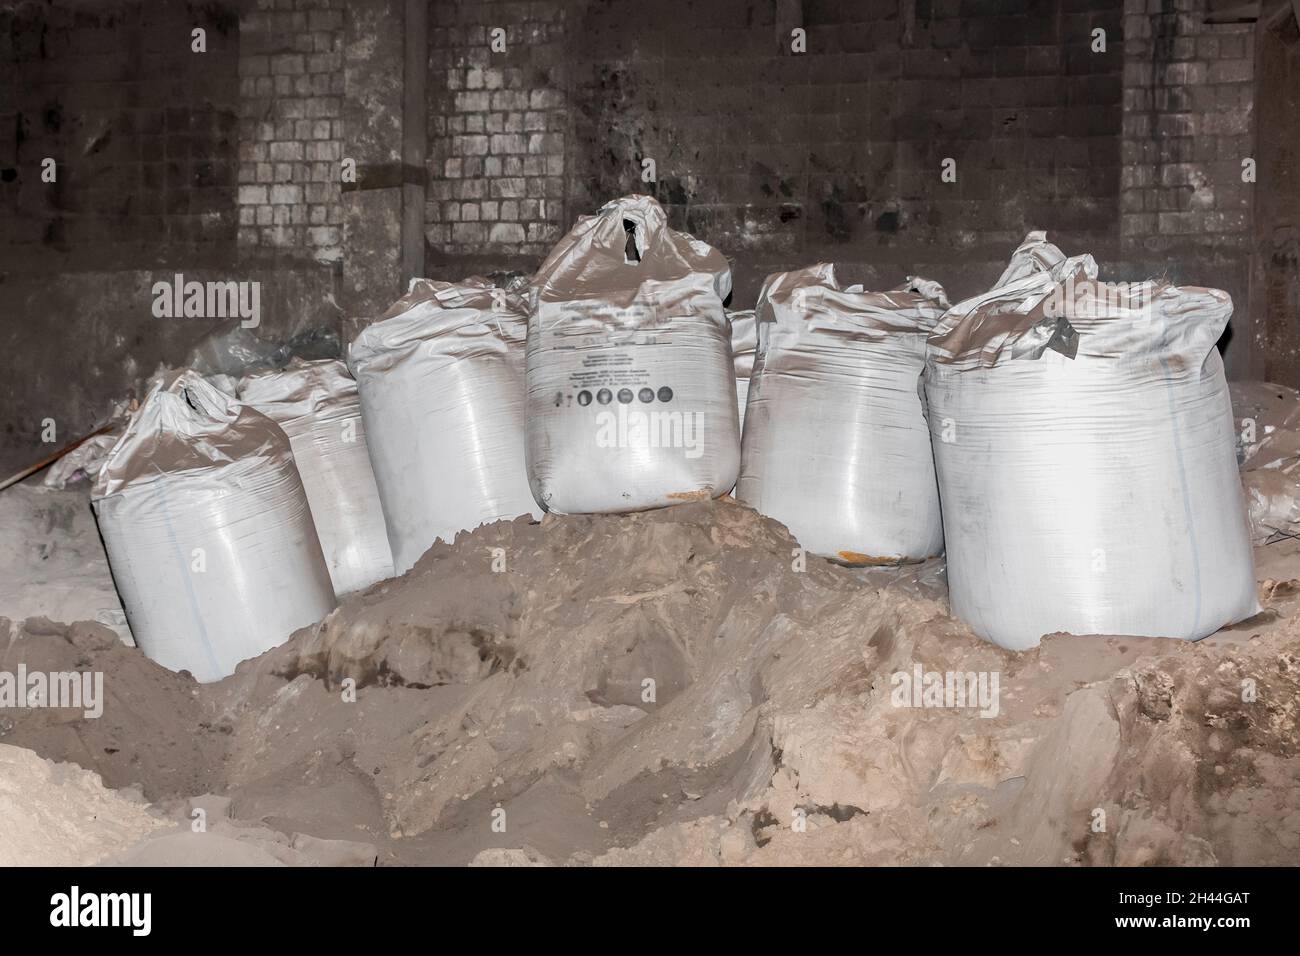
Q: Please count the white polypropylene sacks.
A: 7